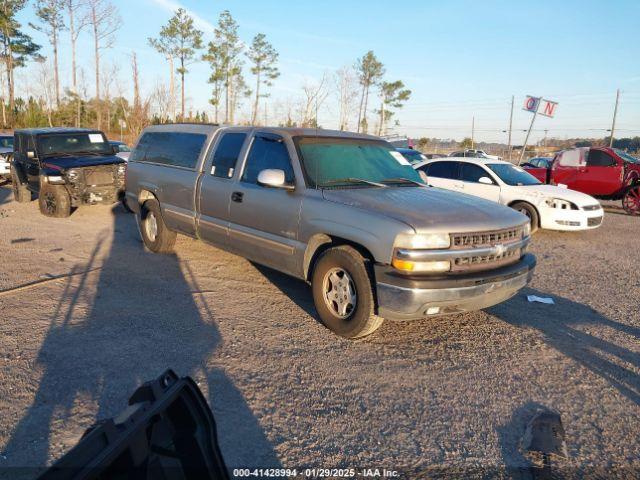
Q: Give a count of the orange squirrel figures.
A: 0